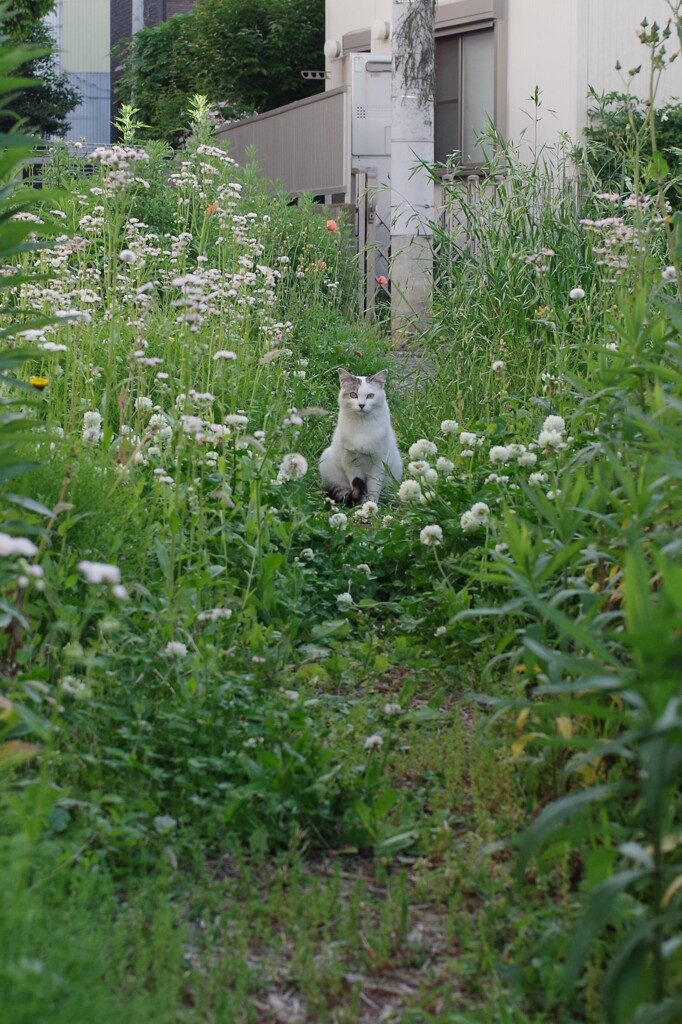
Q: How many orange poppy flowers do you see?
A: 4